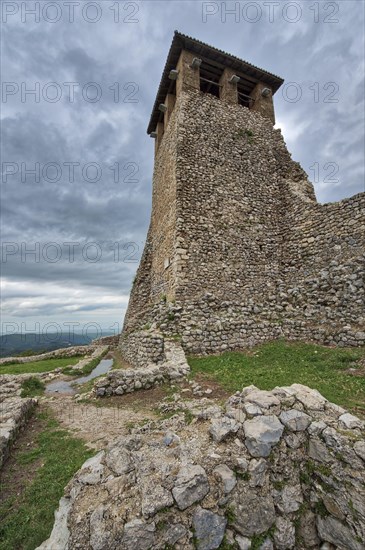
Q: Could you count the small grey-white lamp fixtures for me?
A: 6